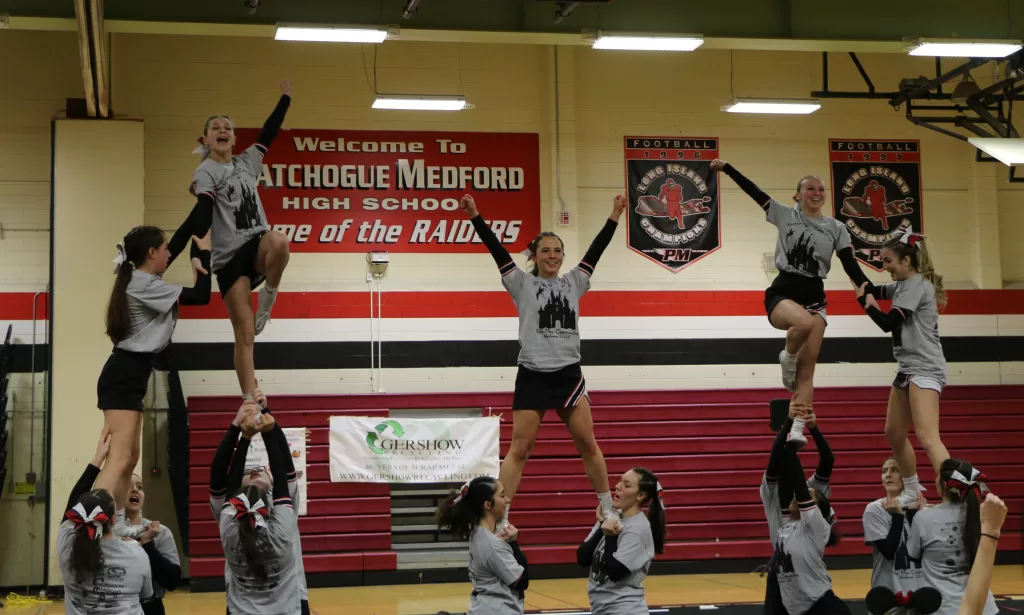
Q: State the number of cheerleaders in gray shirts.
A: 15